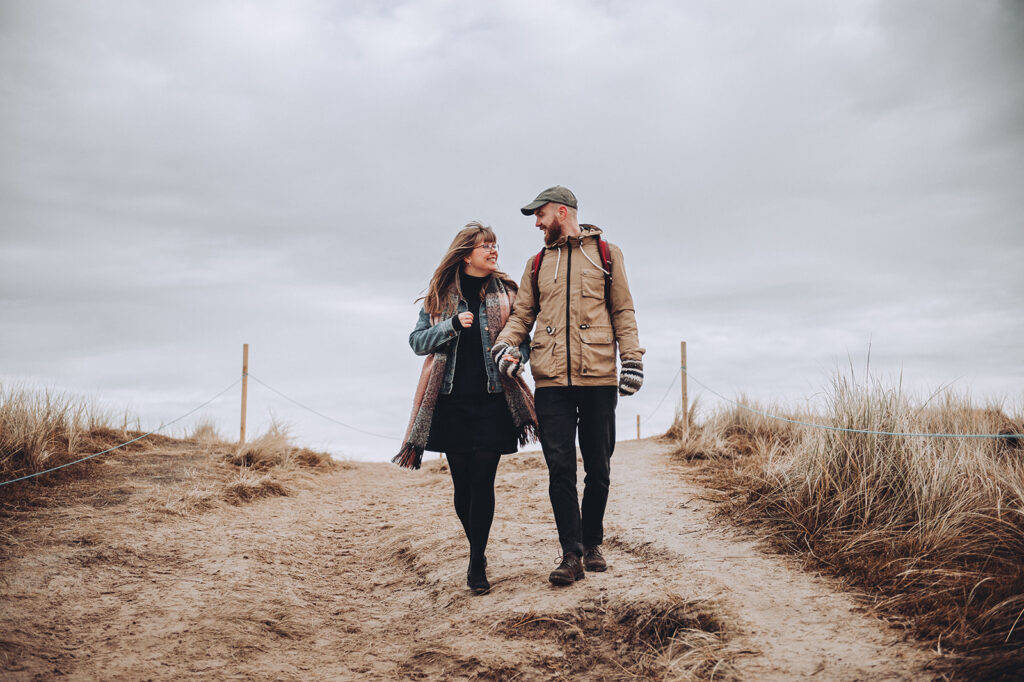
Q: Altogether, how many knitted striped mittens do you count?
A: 2